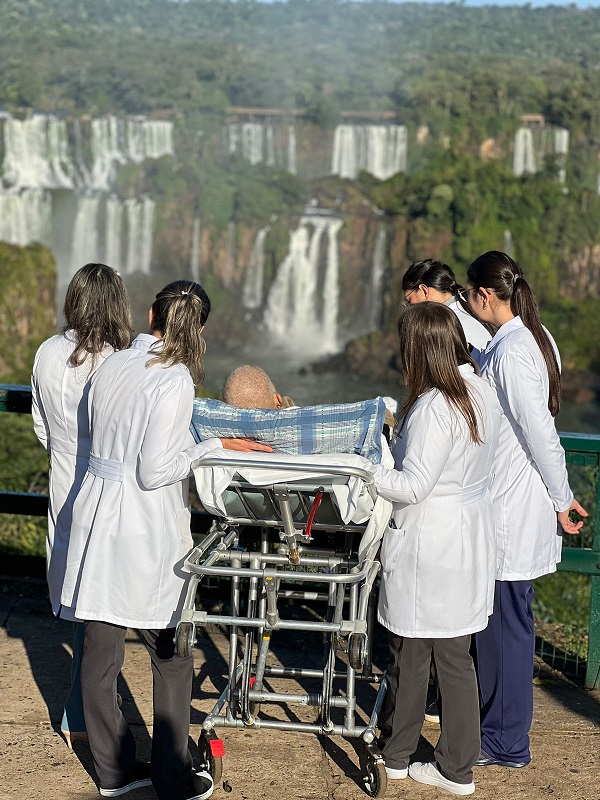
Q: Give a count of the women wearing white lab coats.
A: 5